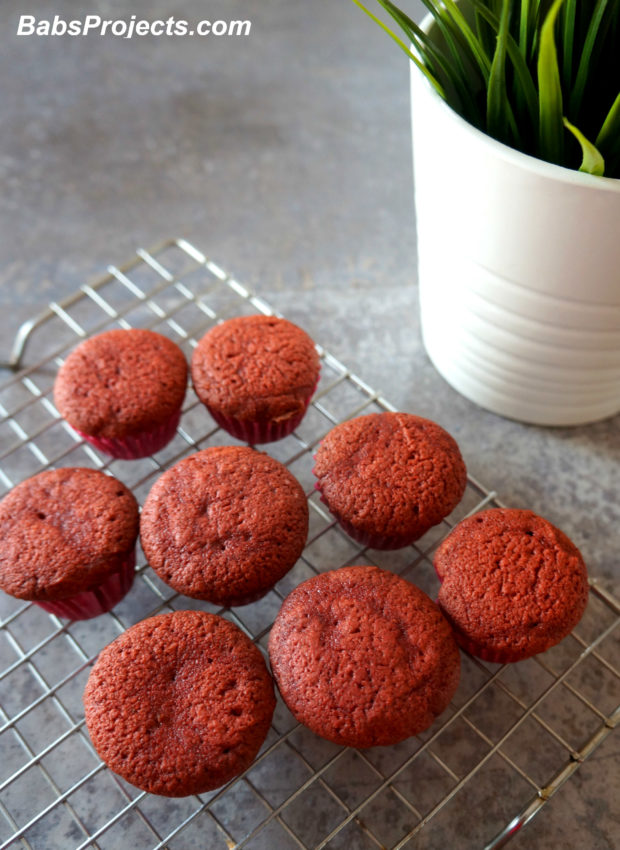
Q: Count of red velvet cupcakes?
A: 8